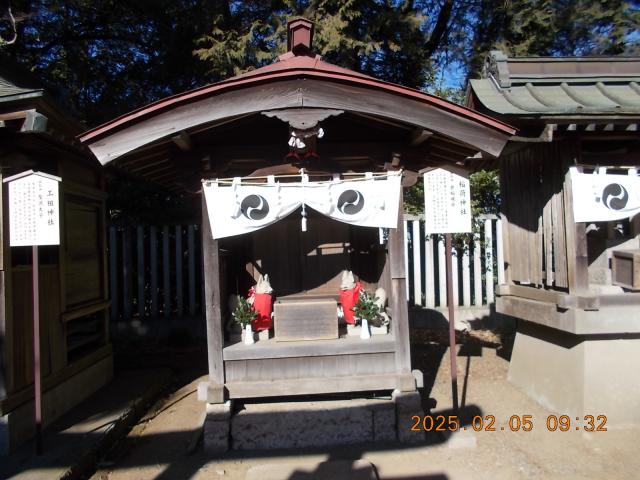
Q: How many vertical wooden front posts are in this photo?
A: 2